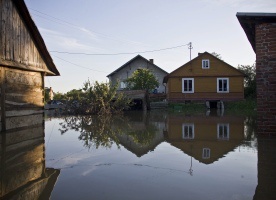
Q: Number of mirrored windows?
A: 3